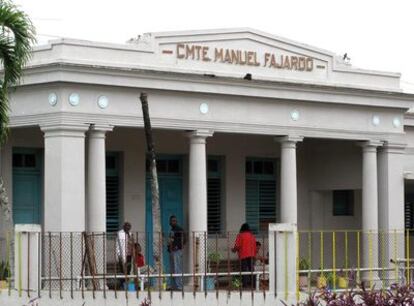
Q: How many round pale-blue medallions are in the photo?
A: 7